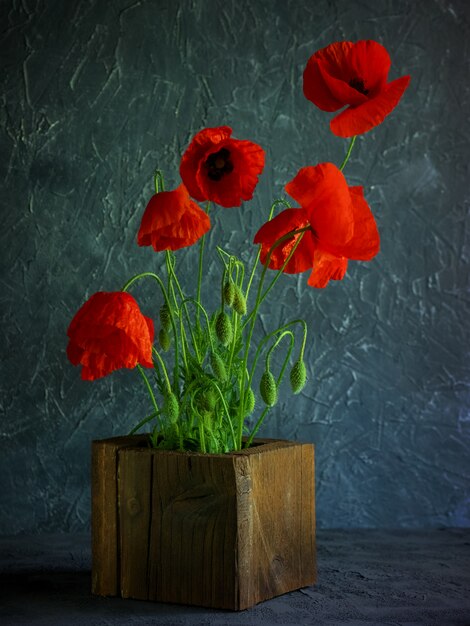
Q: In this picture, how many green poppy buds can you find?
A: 11